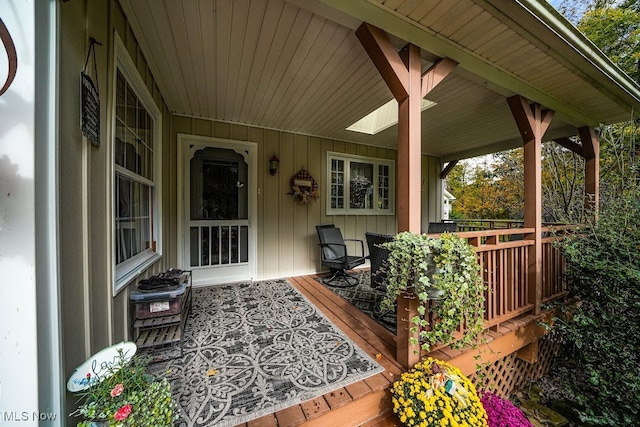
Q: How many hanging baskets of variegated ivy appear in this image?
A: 1